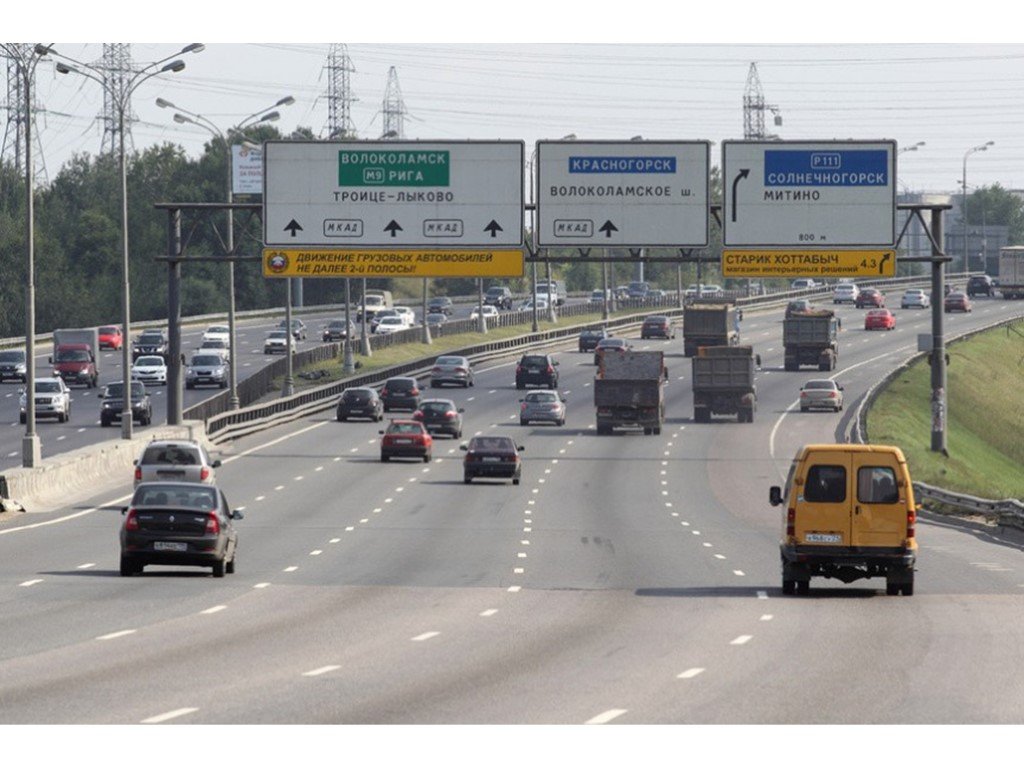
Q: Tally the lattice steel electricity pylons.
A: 5